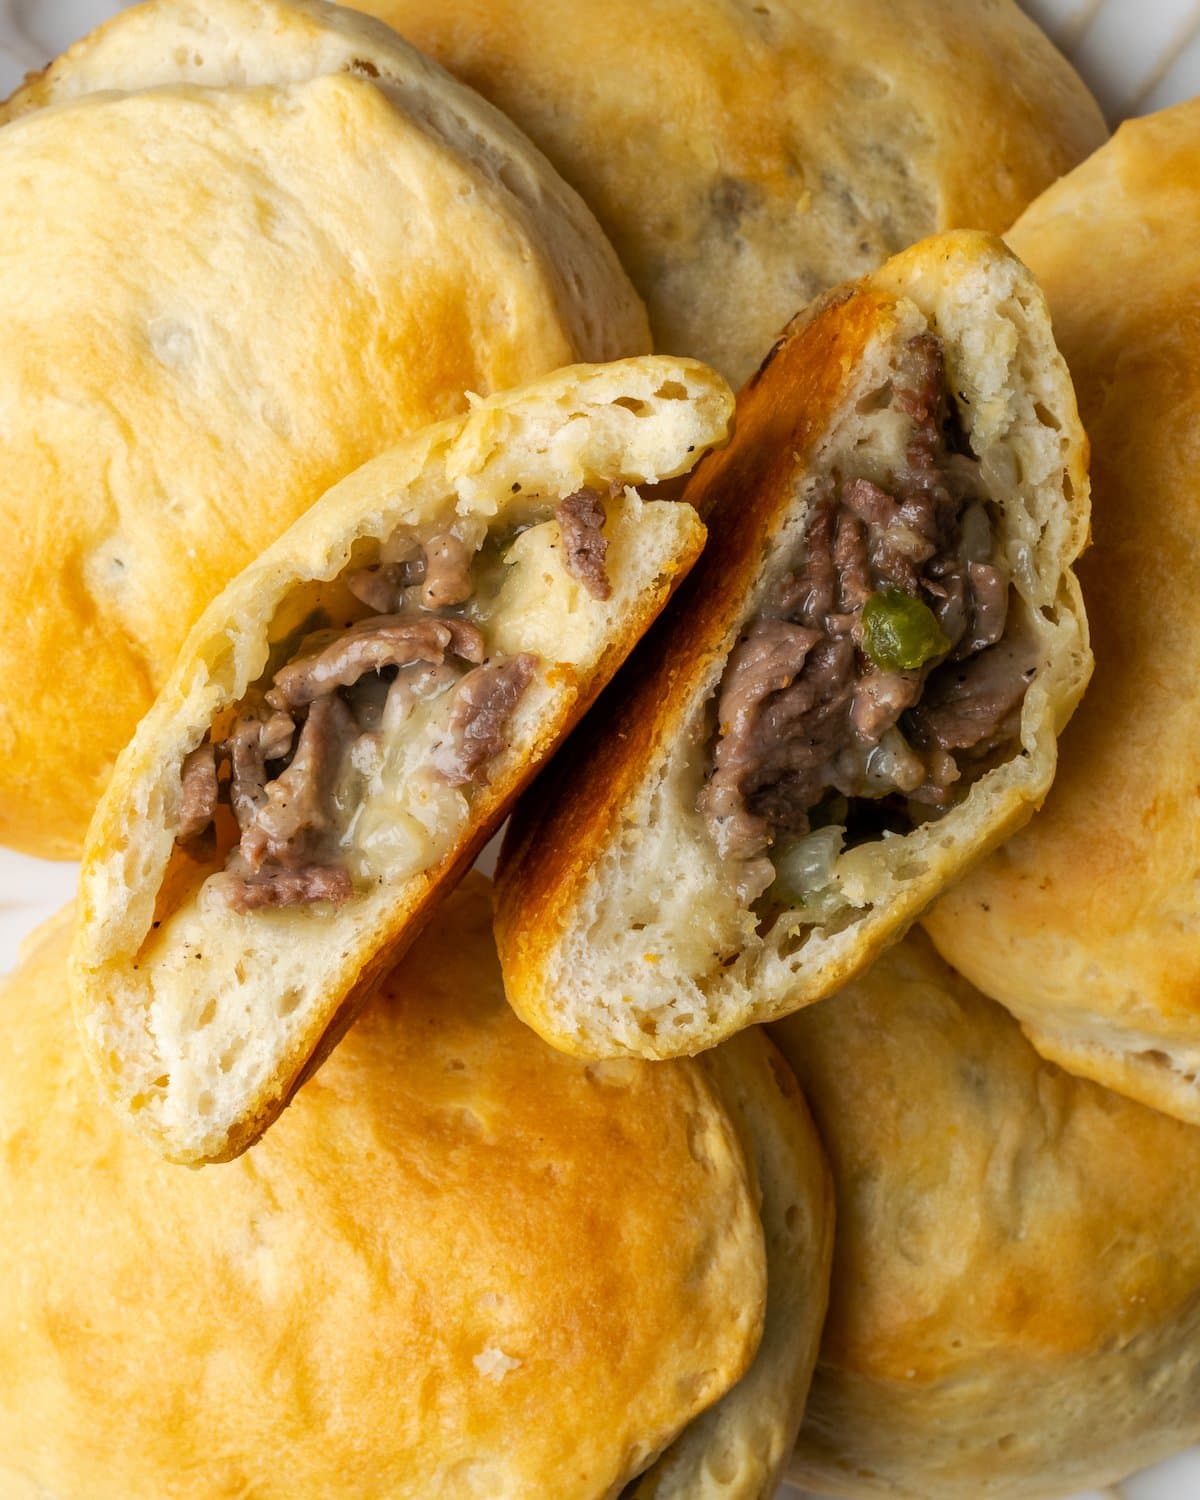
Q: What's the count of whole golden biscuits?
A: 5